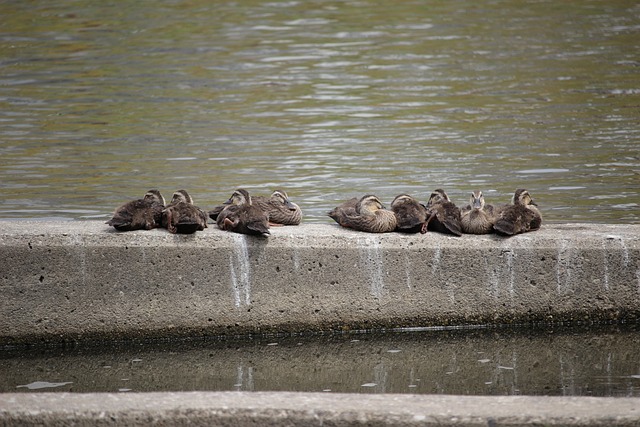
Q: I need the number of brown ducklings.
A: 9